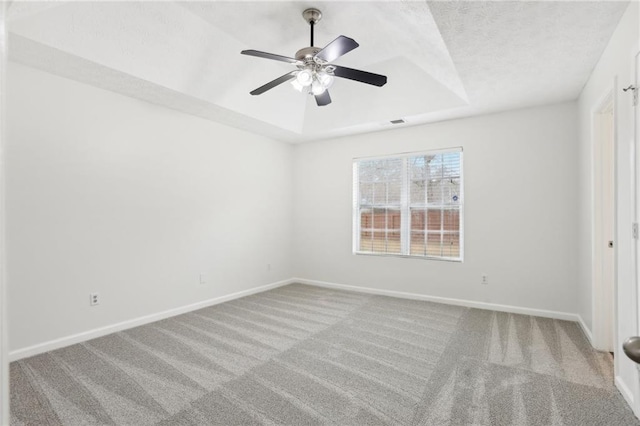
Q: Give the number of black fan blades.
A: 5